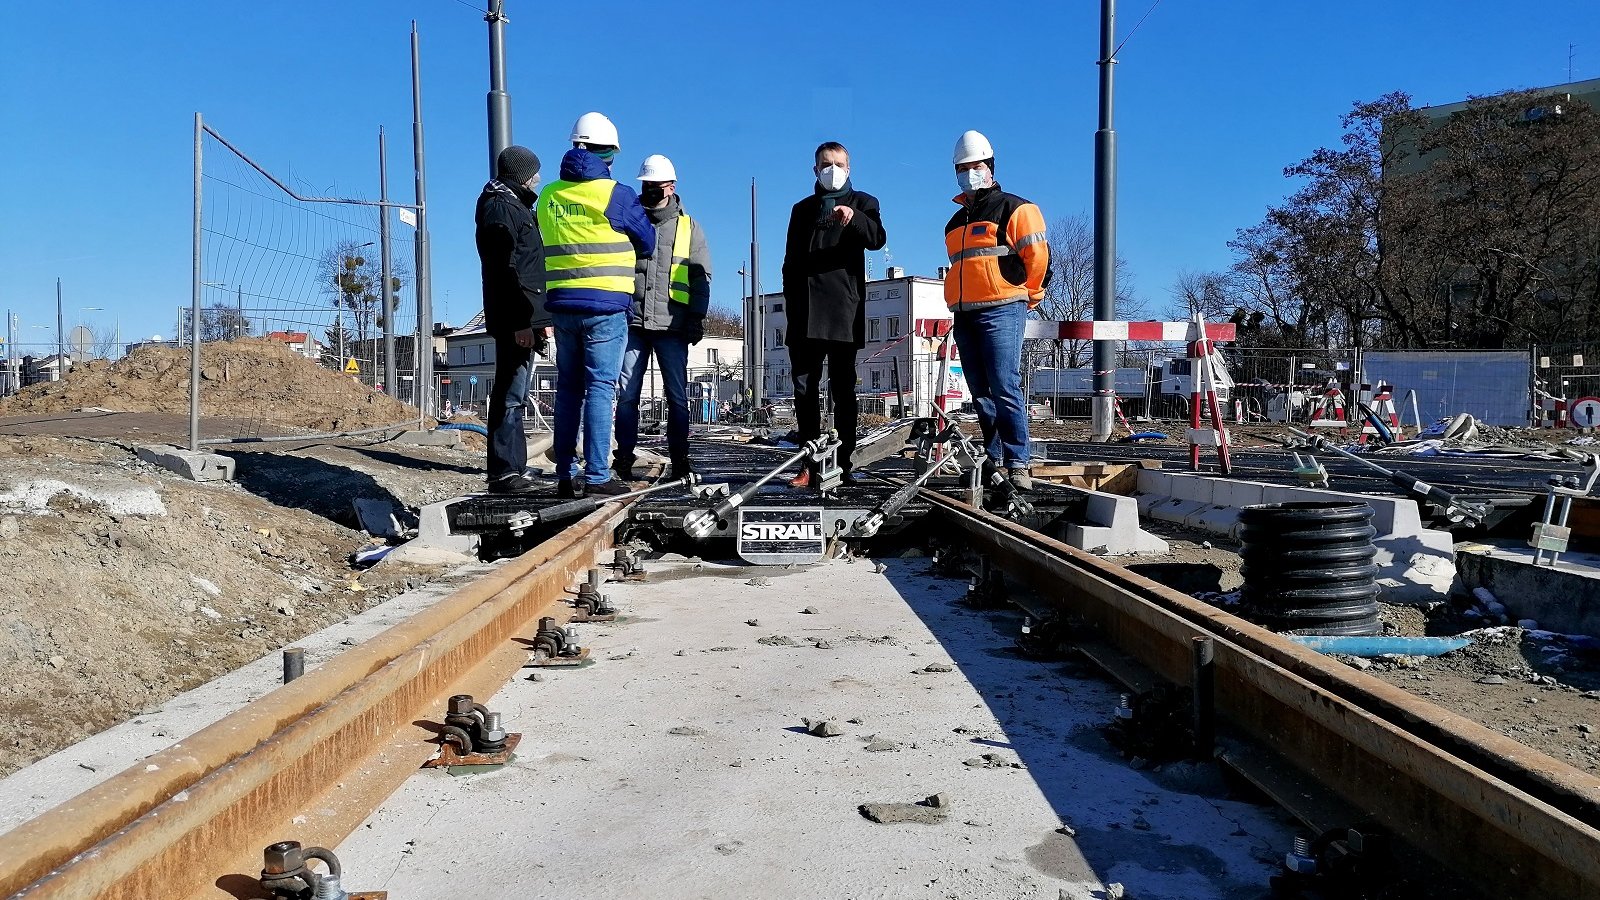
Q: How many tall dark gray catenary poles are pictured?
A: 5